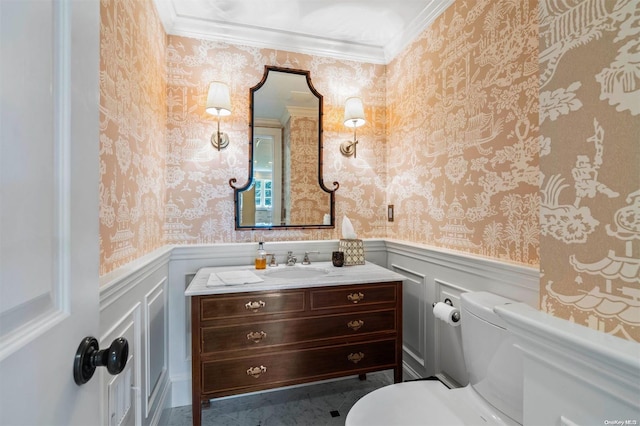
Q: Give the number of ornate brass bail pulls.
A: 6